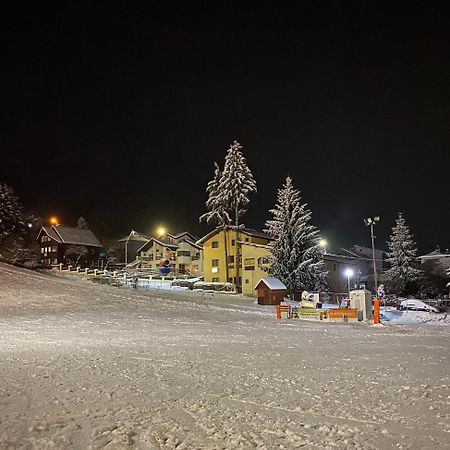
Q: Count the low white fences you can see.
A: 1